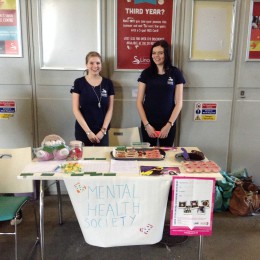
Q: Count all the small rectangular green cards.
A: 8